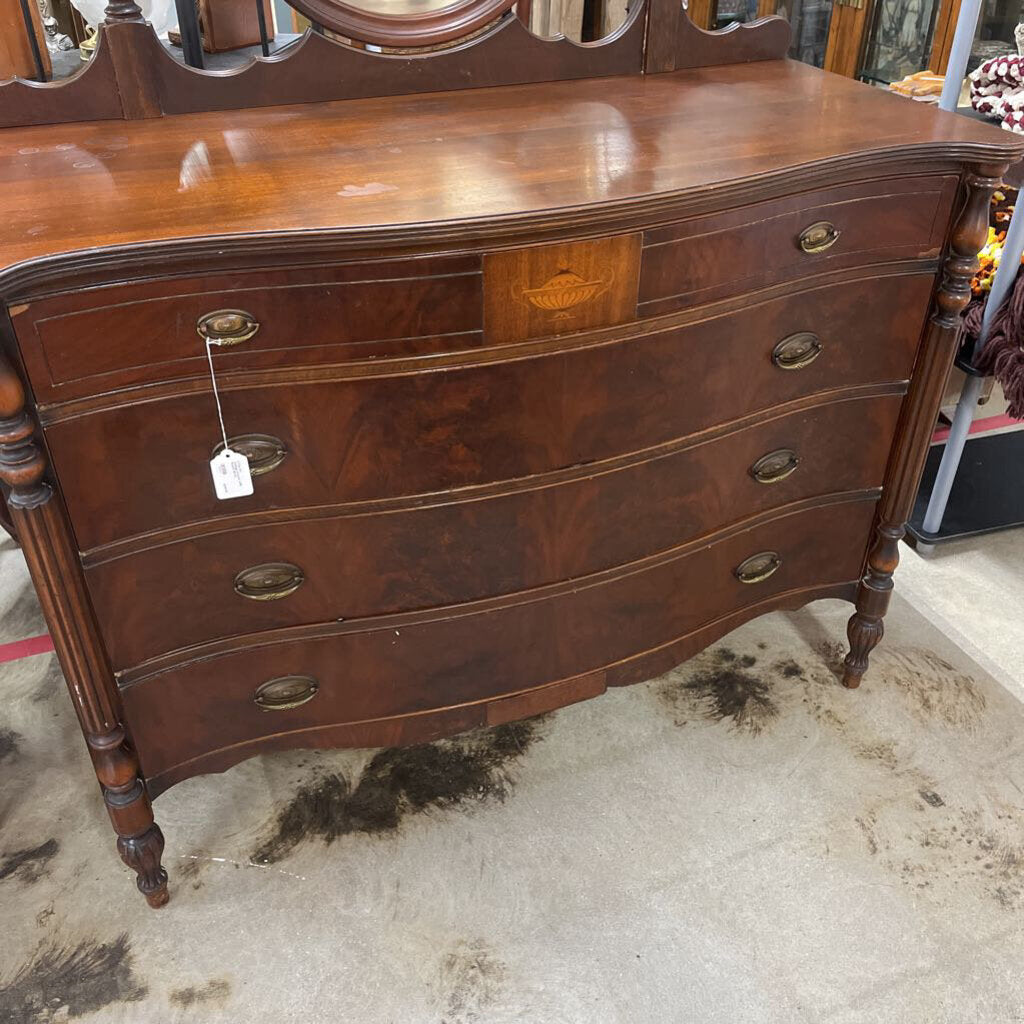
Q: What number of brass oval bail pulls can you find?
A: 8